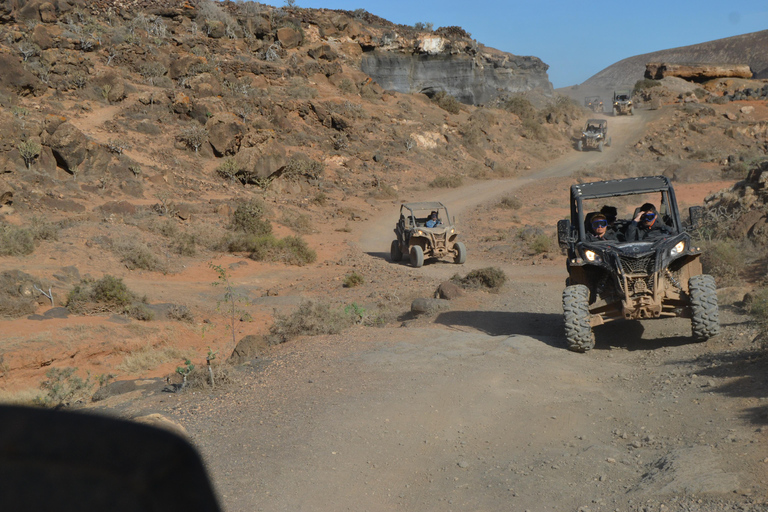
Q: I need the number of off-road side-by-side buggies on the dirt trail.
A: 5